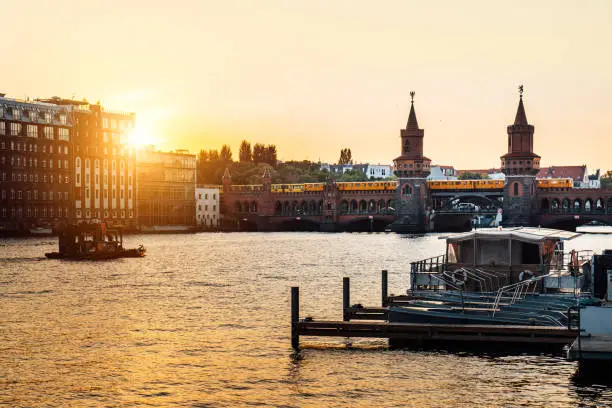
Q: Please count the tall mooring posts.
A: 3